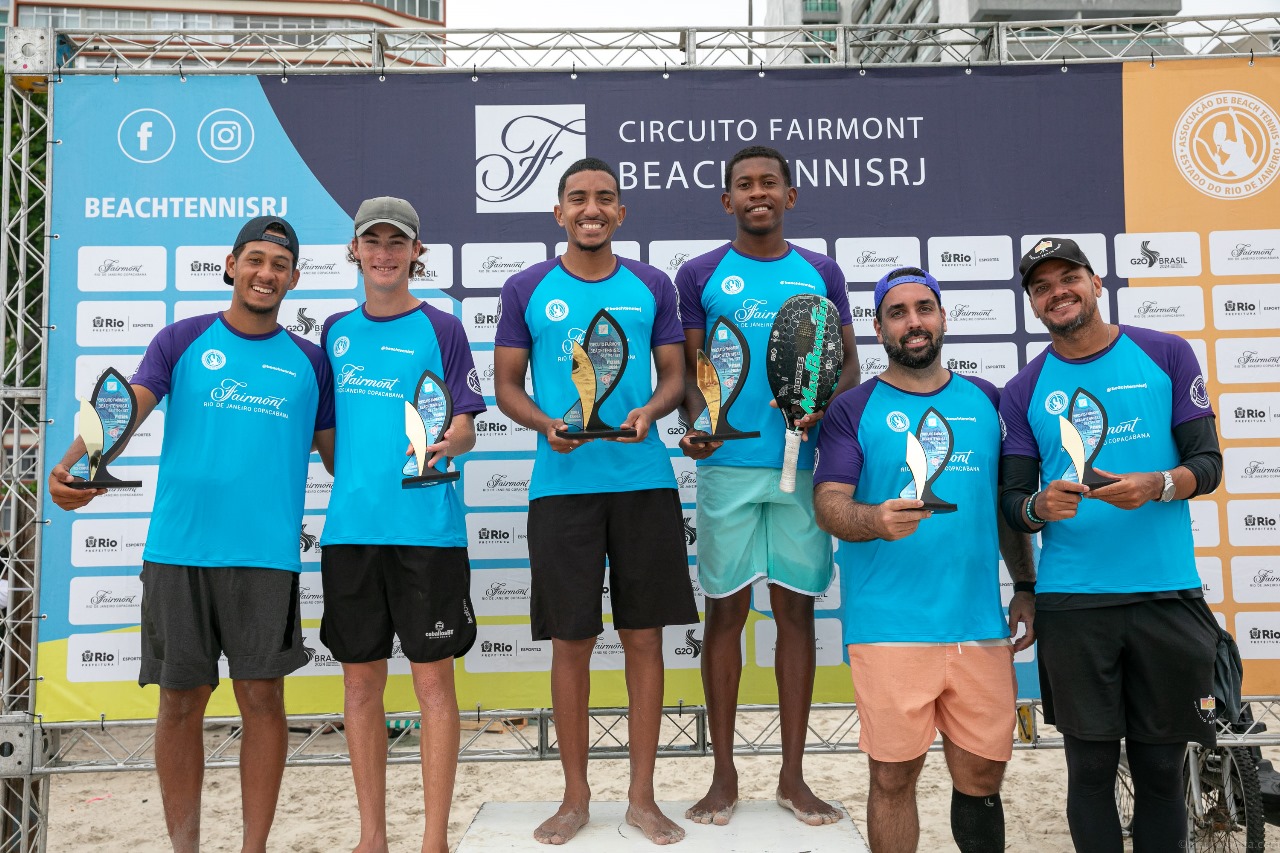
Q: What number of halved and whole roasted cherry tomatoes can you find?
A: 0